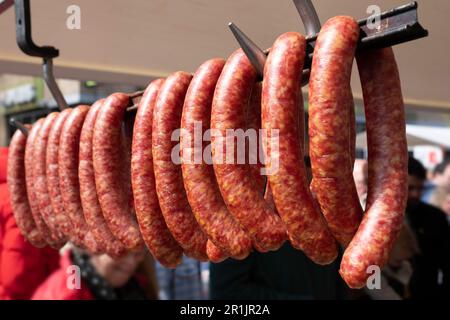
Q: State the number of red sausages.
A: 14